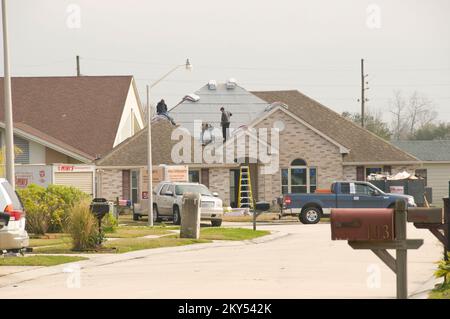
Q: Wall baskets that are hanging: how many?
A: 0